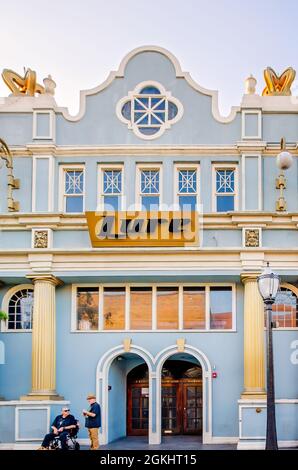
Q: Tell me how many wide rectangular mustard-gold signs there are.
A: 1